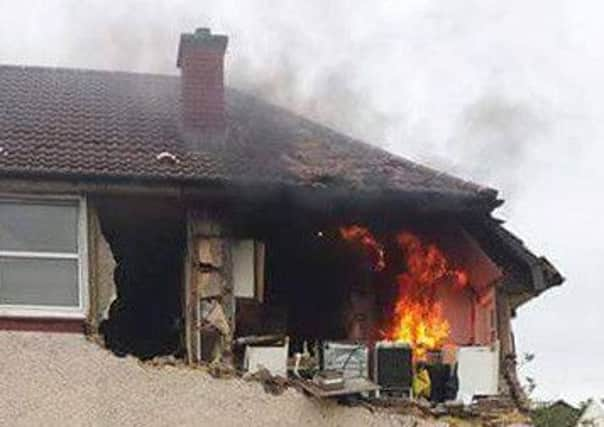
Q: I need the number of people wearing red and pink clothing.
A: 0